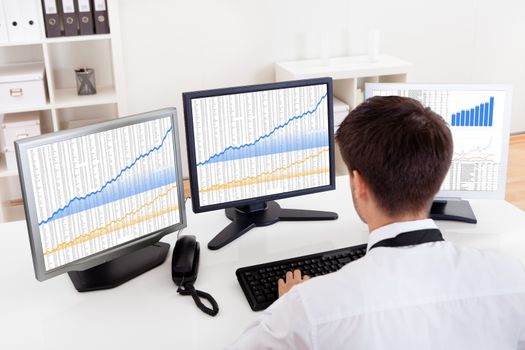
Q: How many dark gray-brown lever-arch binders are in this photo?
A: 4